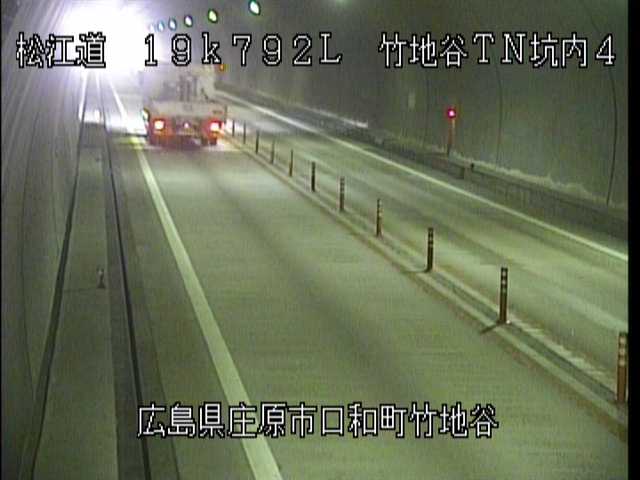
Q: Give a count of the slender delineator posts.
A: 11